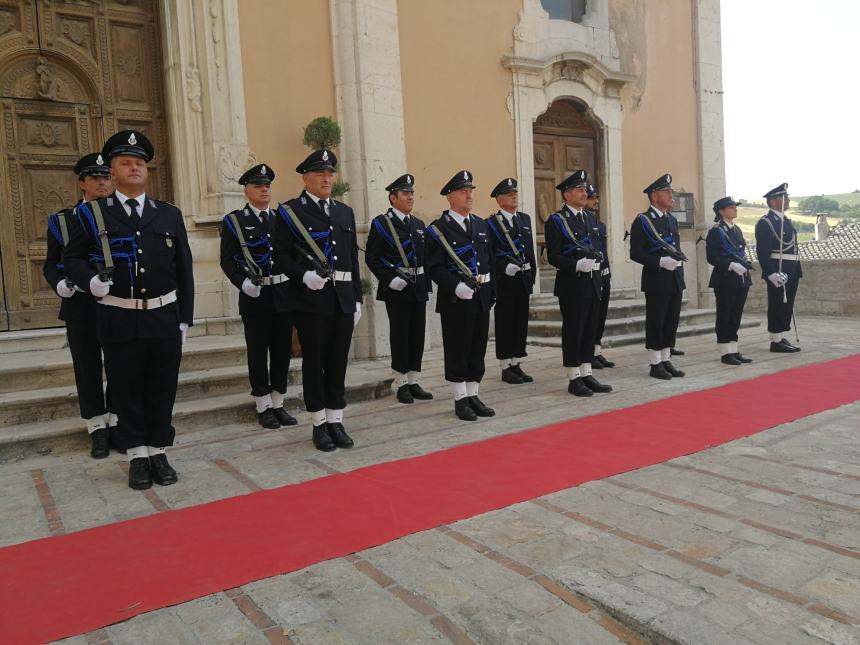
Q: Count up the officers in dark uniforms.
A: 12